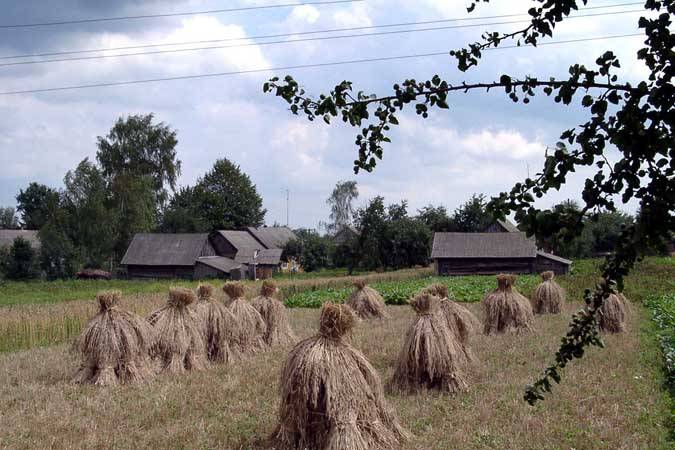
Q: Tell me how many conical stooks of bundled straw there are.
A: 12